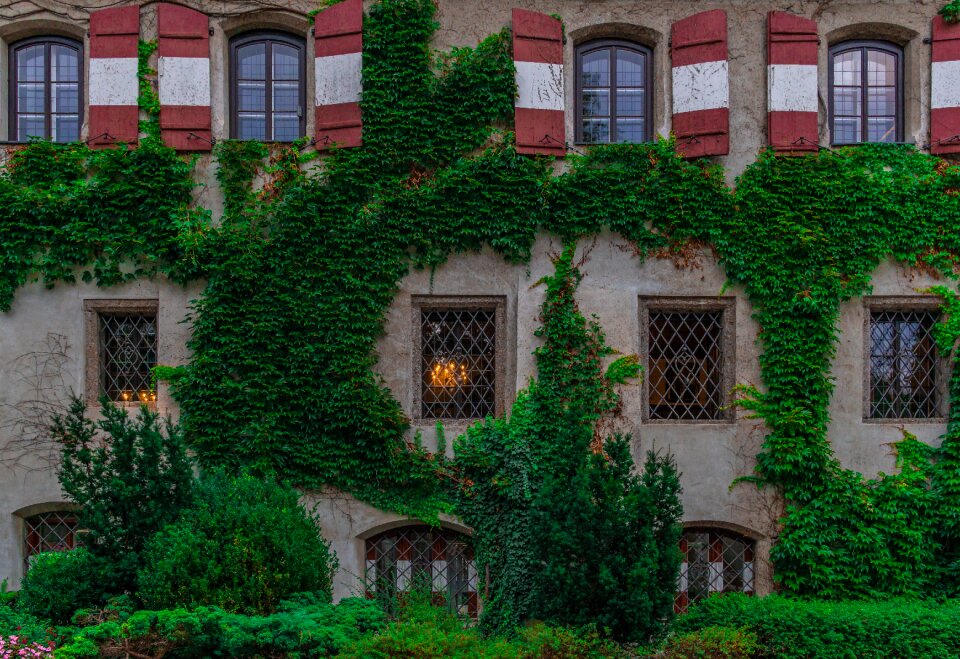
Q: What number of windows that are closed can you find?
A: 11